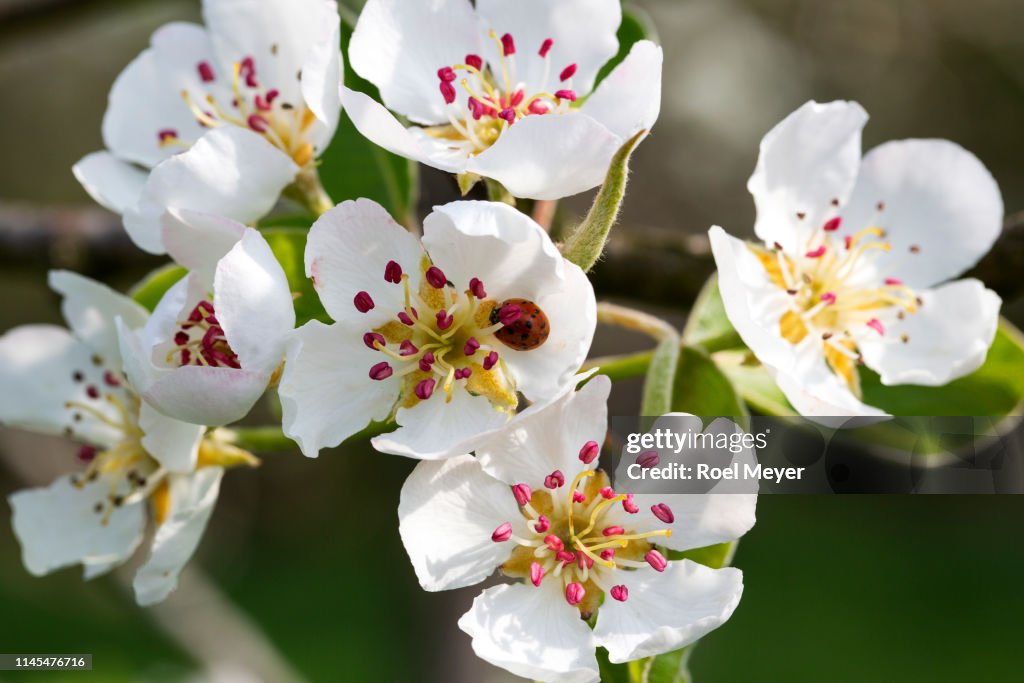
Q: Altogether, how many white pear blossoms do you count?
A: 7